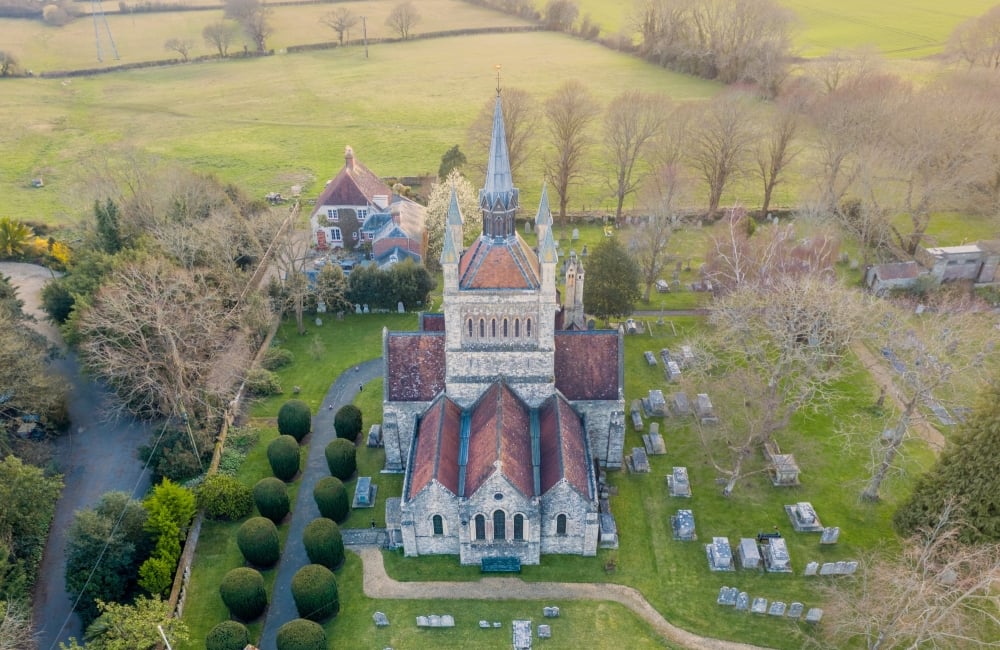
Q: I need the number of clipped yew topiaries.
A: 12